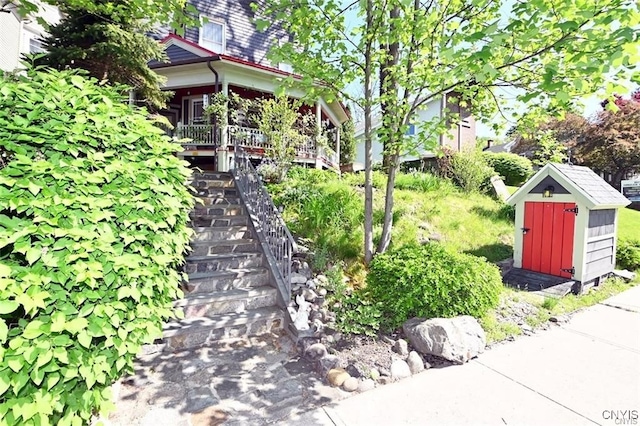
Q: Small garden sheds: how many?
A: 1